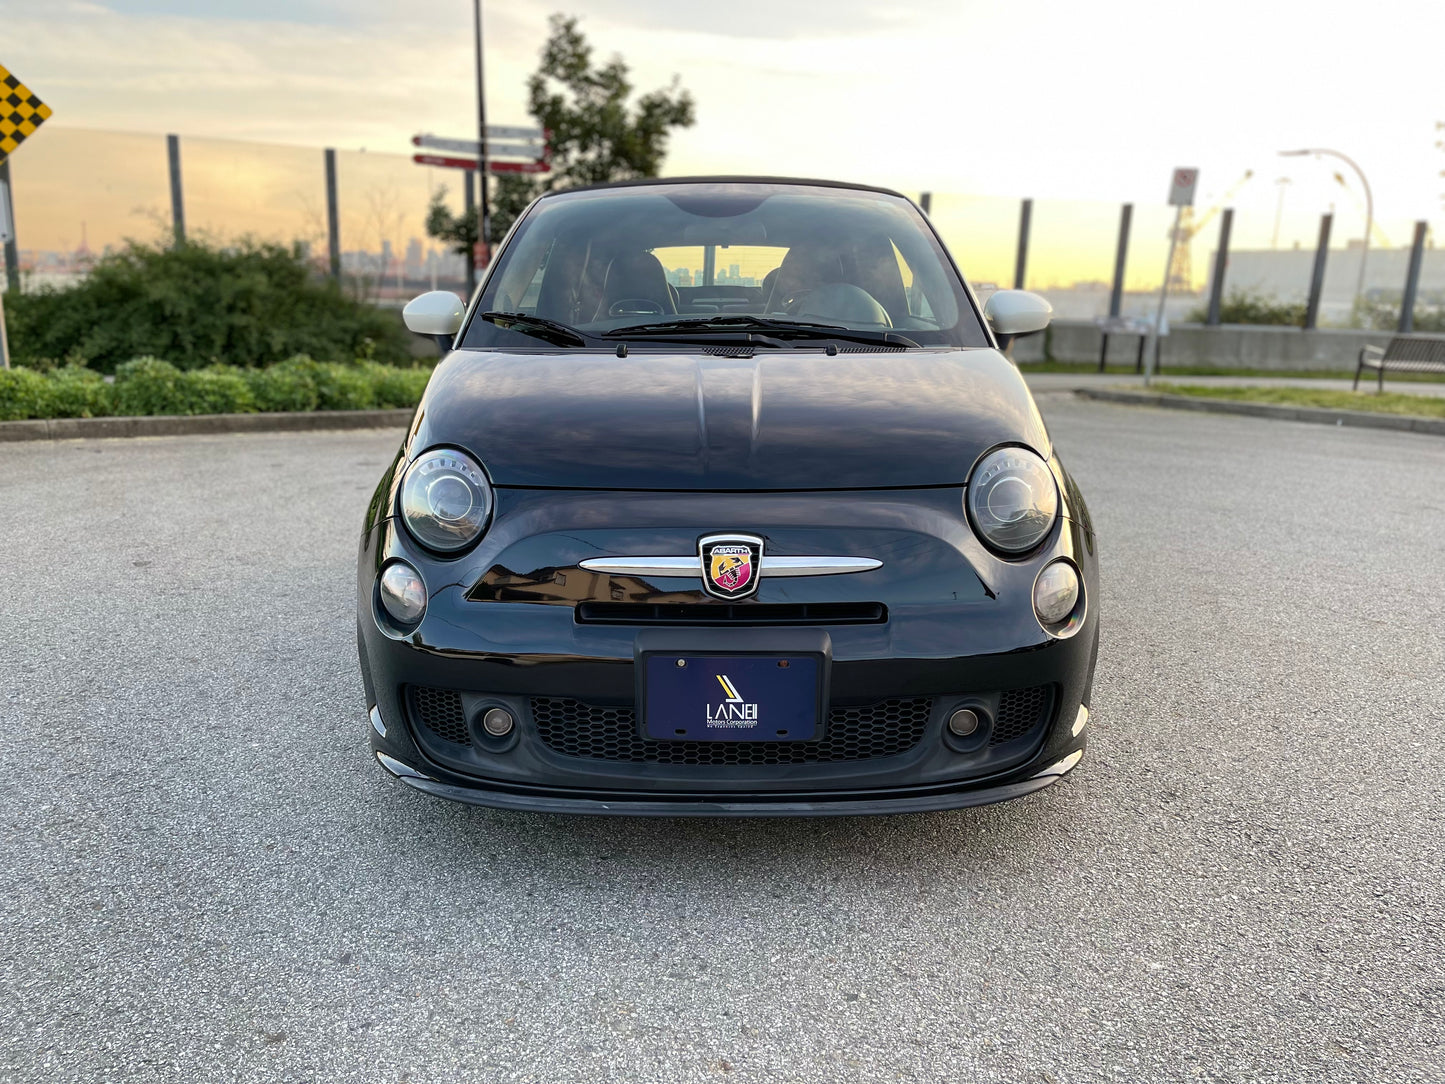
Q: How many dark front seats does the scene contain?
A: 2